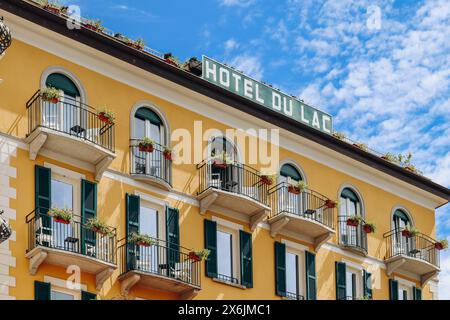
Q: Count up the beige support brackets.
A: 12